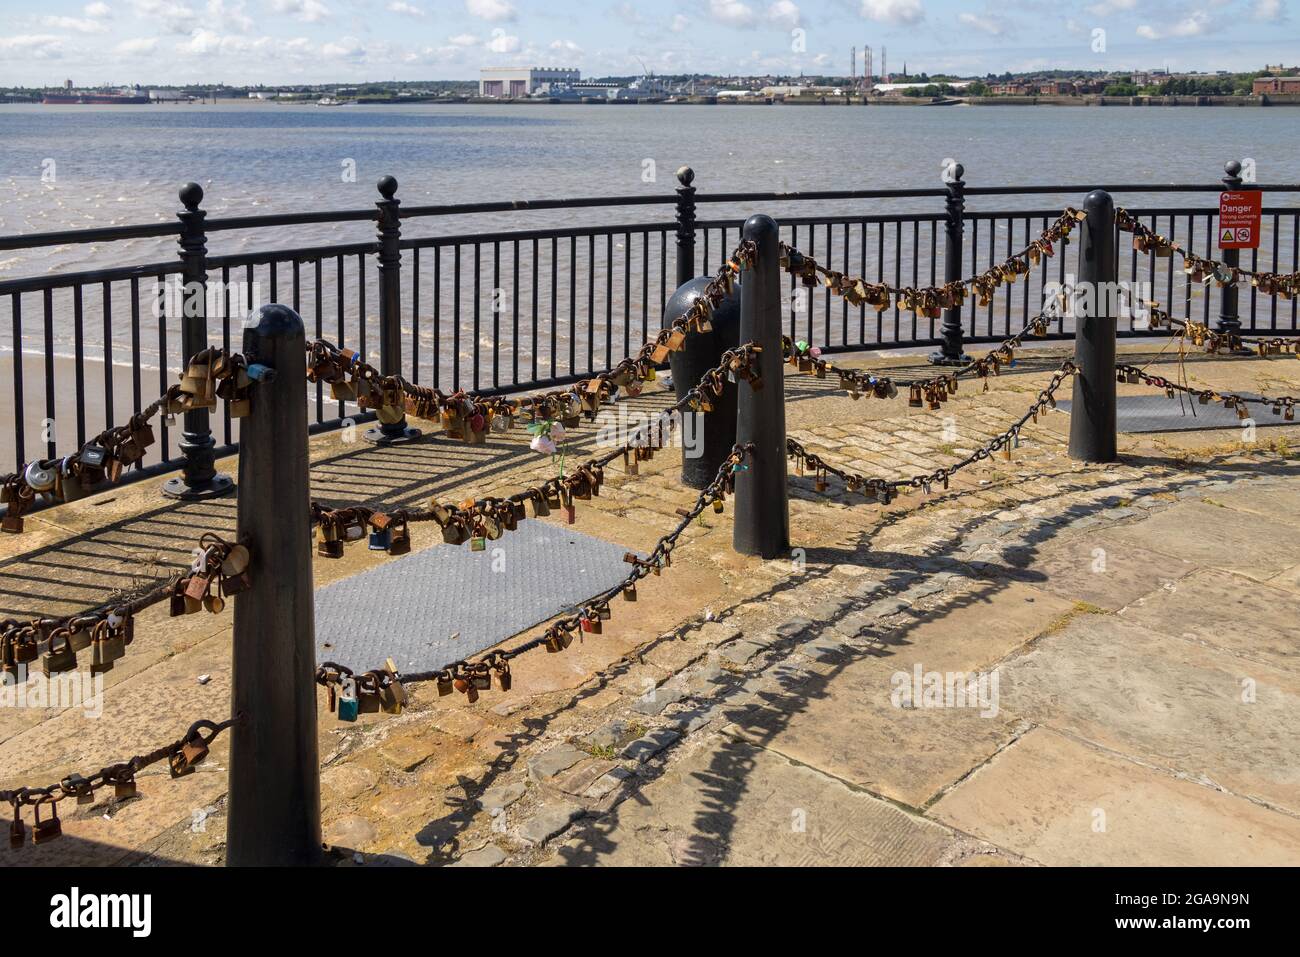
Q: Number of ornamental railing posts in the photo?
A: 5